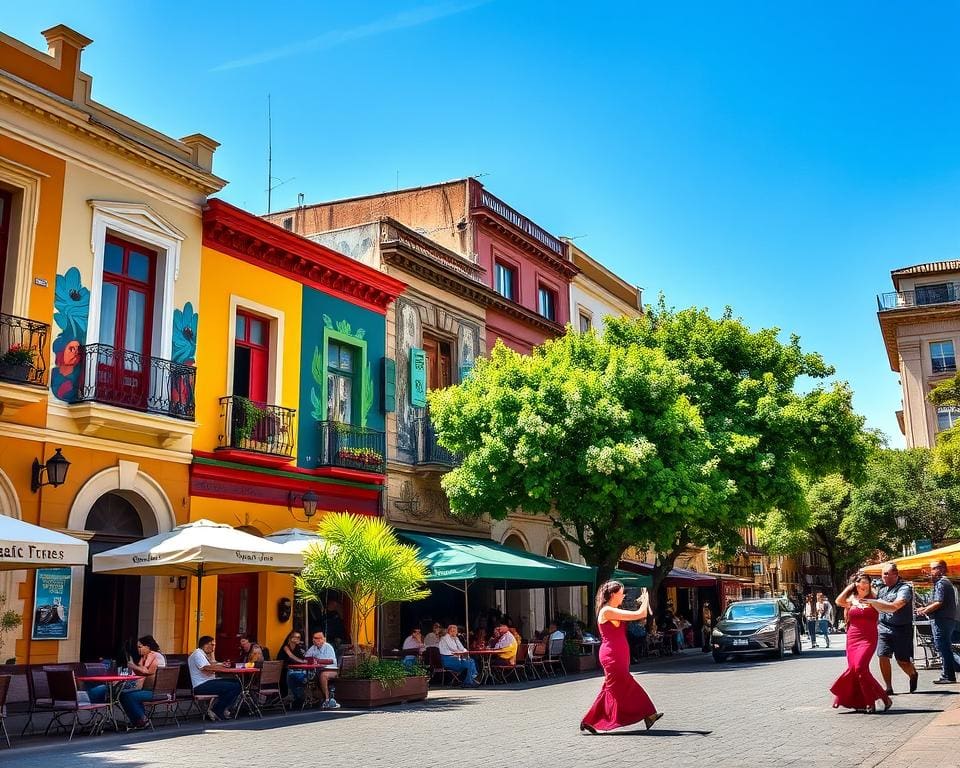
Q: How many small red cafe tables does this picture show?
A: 4